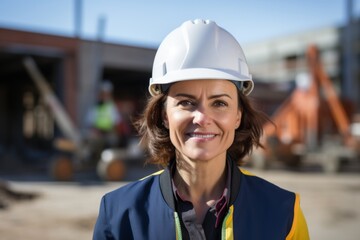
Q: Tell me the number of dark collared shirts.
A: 1